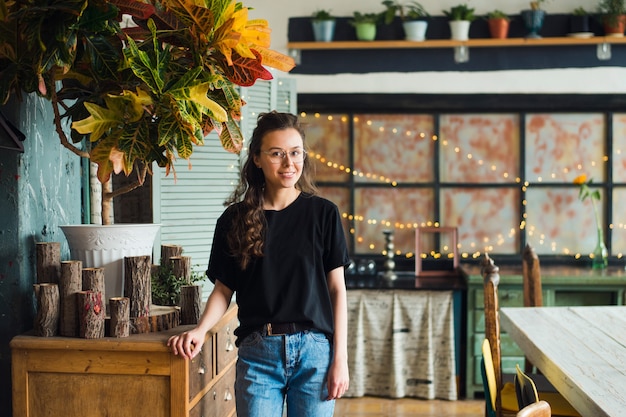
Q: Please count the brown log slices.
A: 11